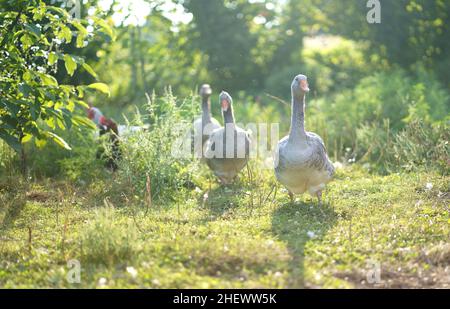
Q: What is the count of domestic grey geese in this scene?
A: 3